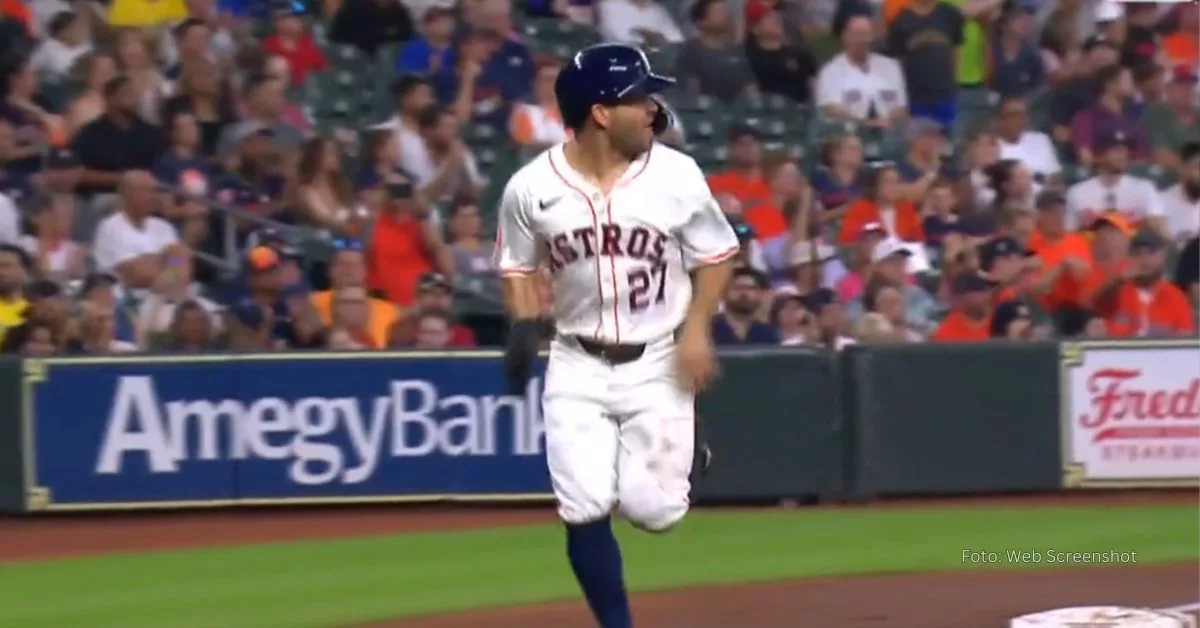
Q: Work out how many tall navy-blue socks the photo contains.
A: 1